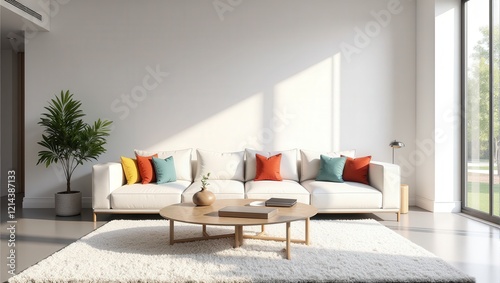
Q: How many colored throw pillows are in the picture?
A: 6